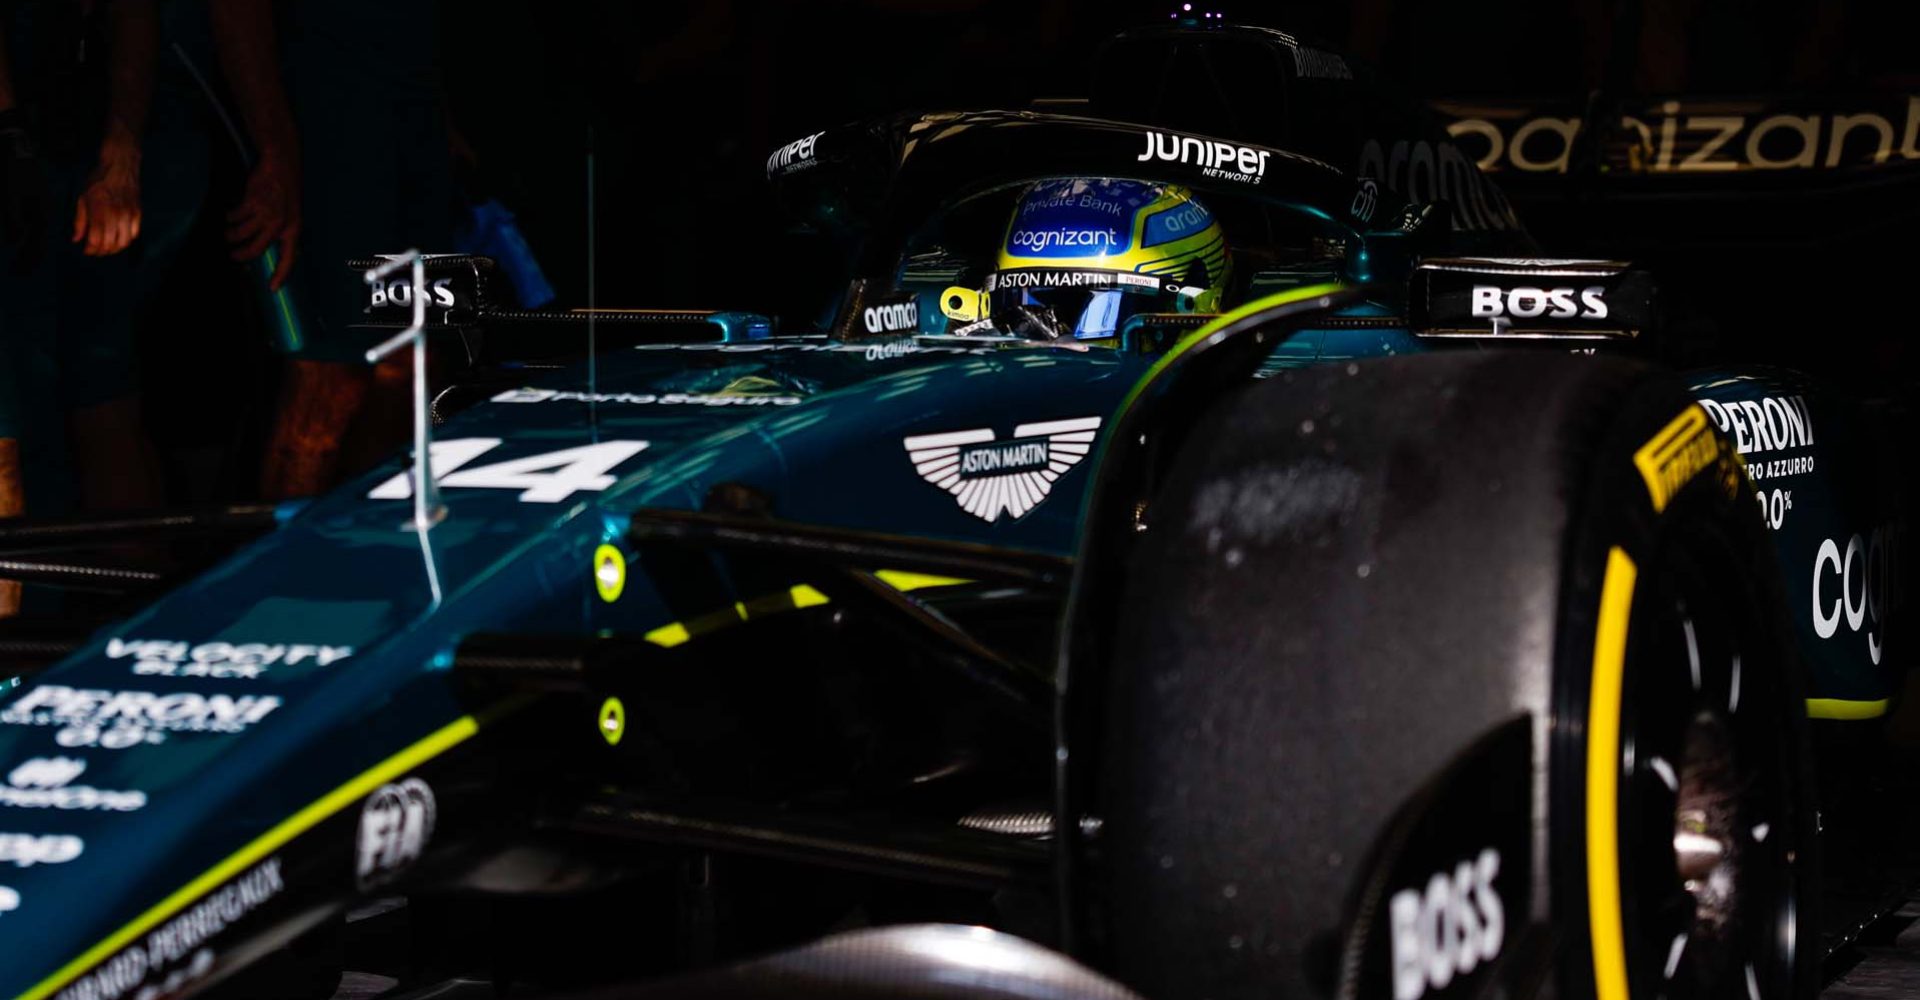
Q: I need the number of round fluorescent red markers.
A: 0